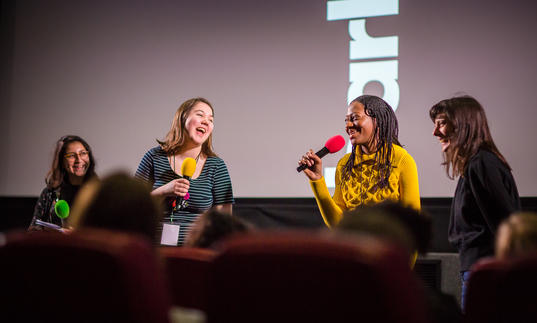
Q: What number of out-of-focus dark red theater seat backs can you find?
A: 4